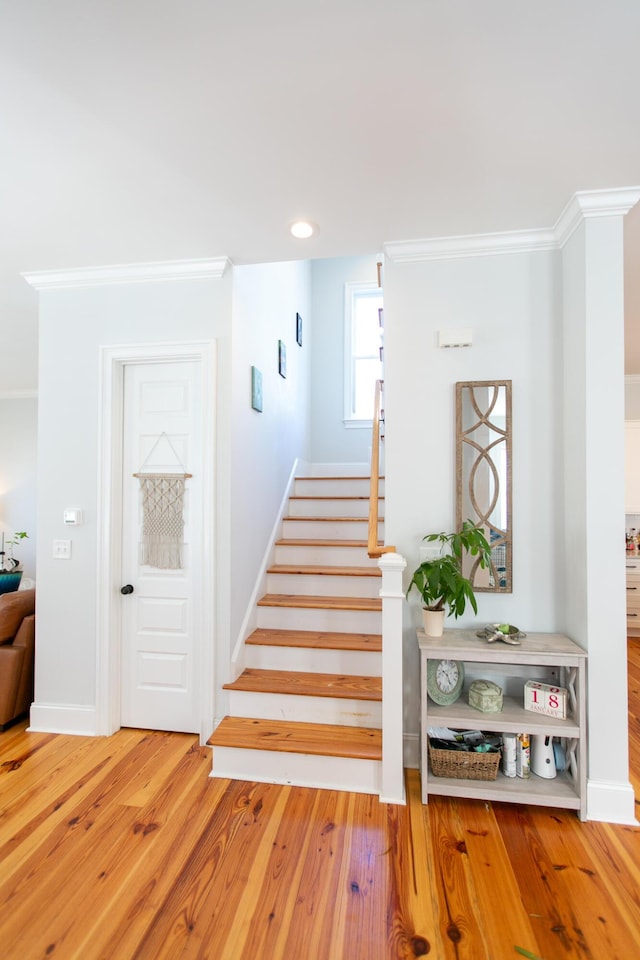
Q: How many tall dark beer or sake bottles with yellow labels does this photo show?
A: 0